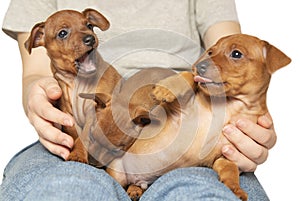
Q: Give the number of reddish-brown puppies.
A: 3